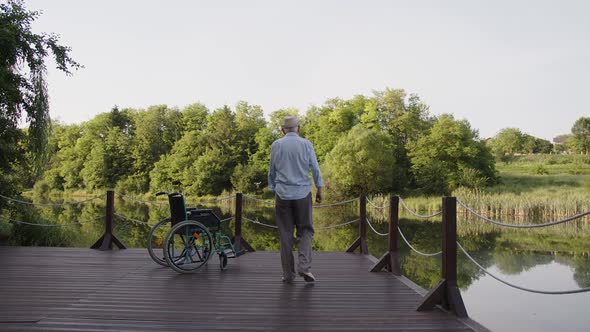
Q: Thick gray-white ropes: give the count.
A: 12